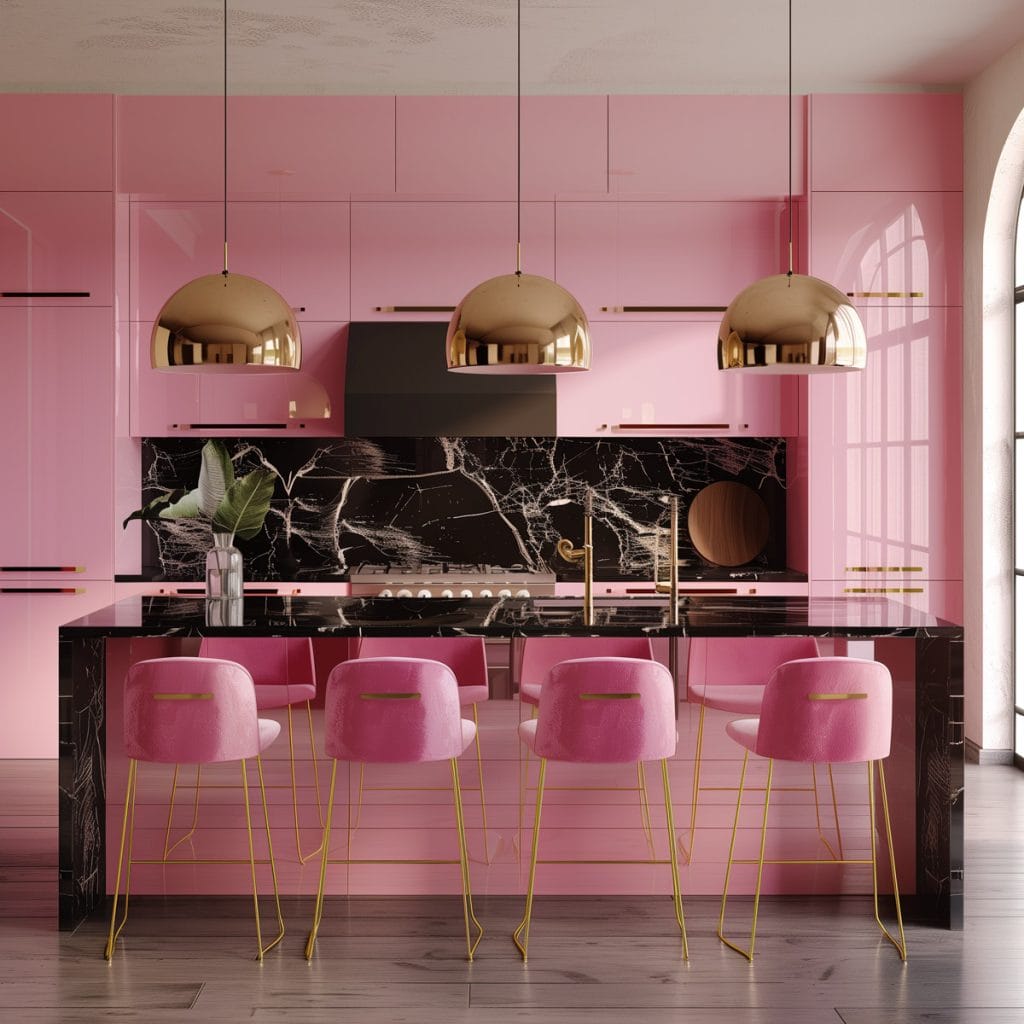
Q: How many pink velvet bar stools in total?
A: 4